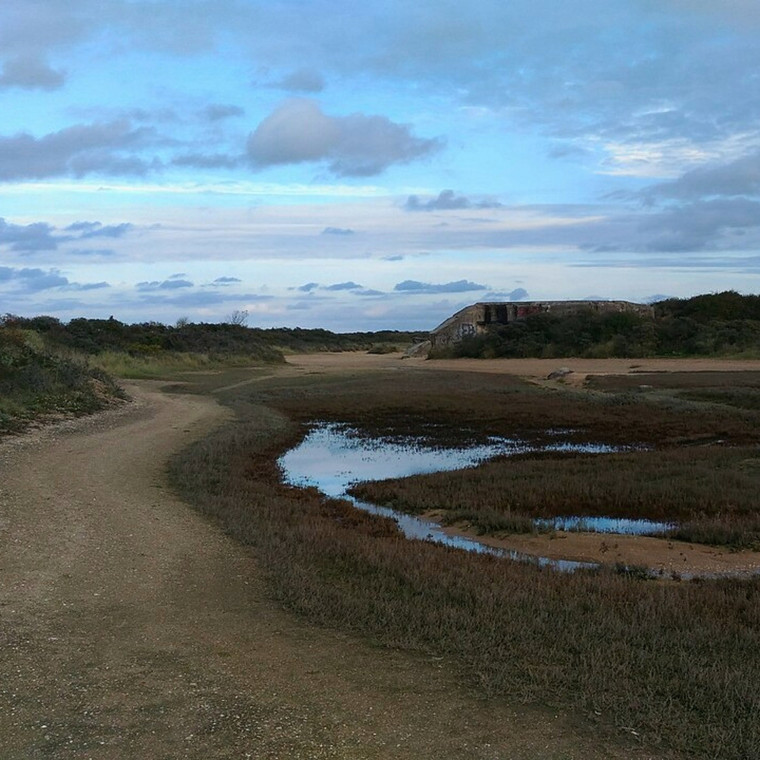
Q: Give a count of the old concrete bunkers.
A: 1